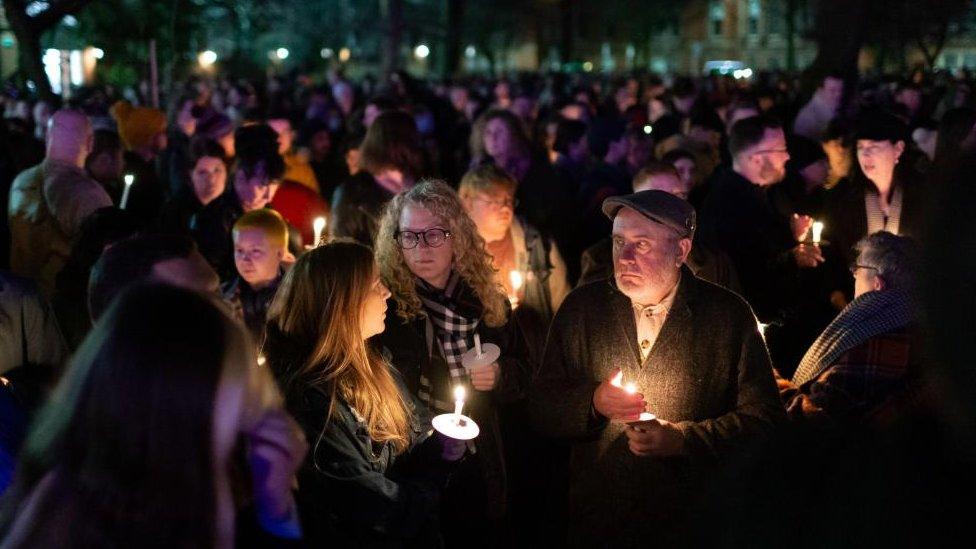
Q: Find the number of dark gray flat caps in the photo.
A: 1